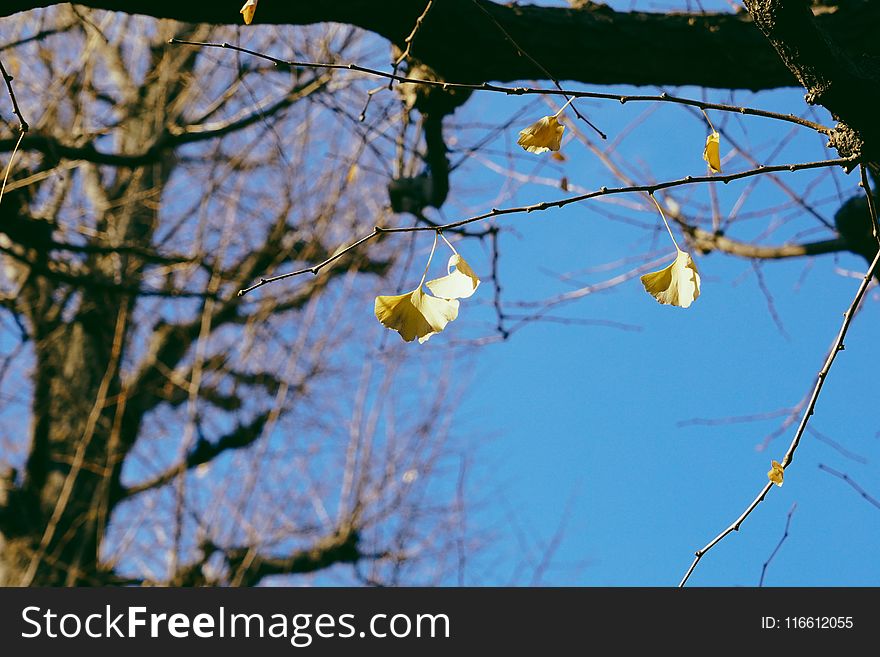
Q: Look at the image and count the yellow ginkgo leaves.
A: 7